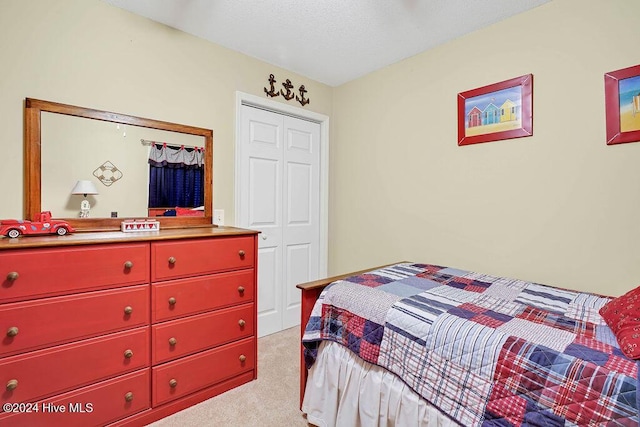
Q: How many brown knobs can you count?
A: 15